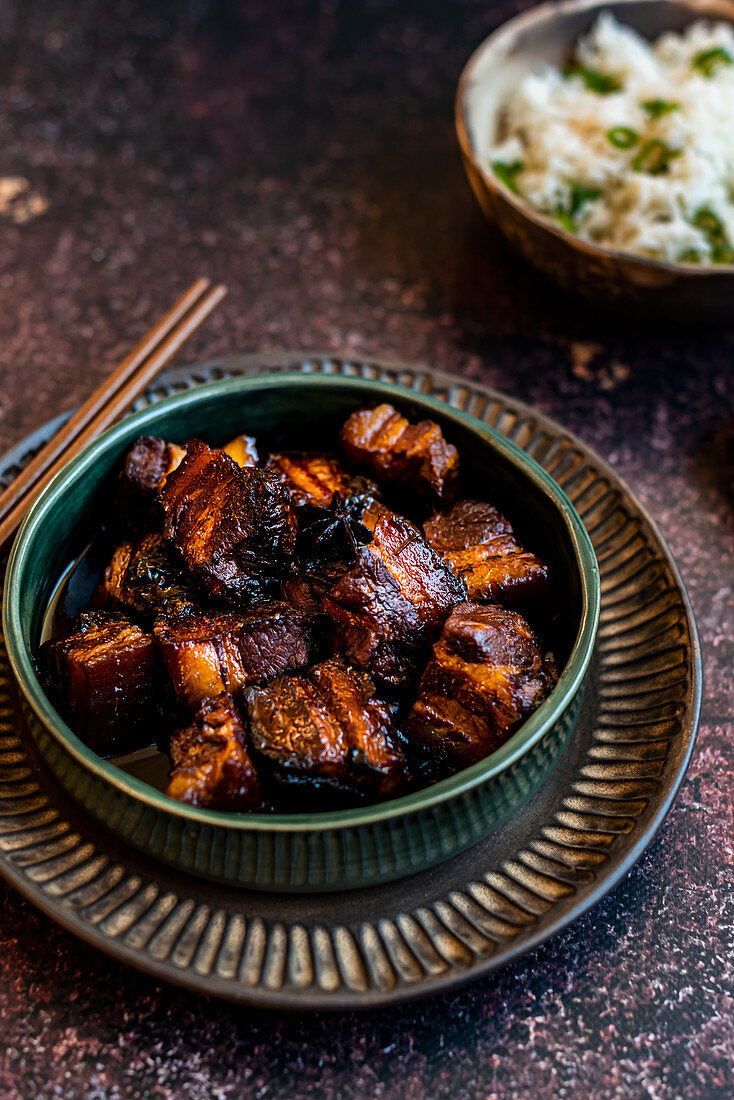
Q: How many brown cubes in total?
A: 12